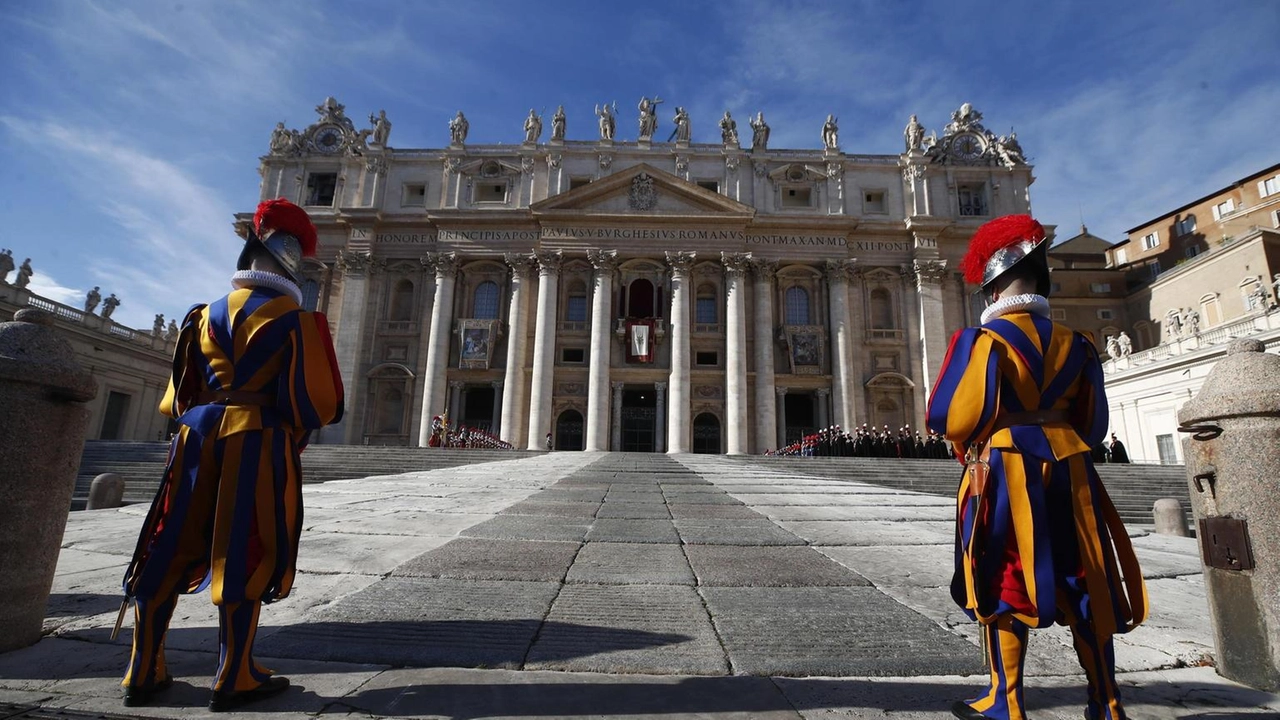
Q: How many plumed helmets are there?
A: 2